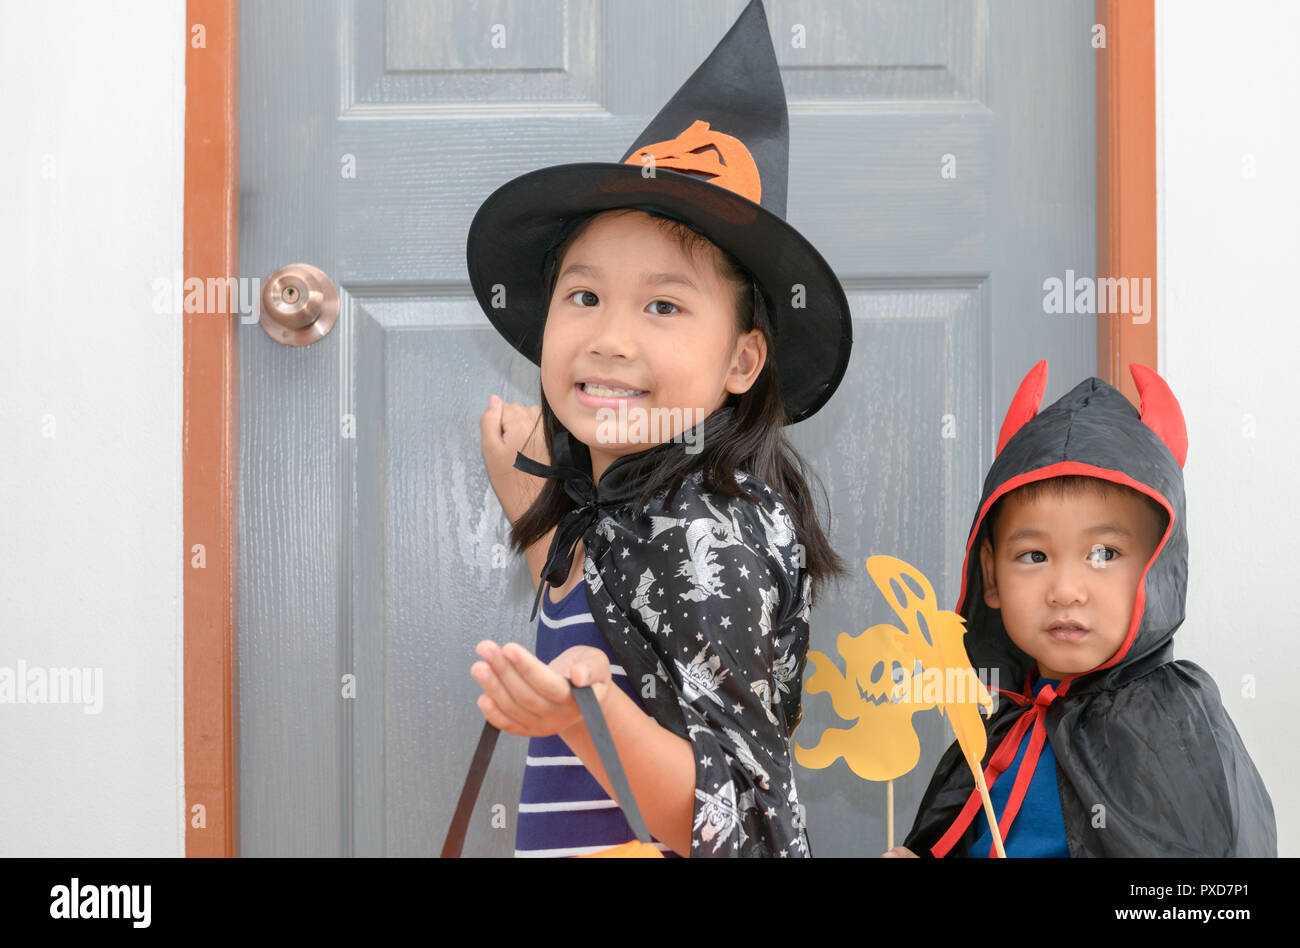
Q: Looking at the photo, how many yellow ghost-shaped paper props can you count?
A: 2